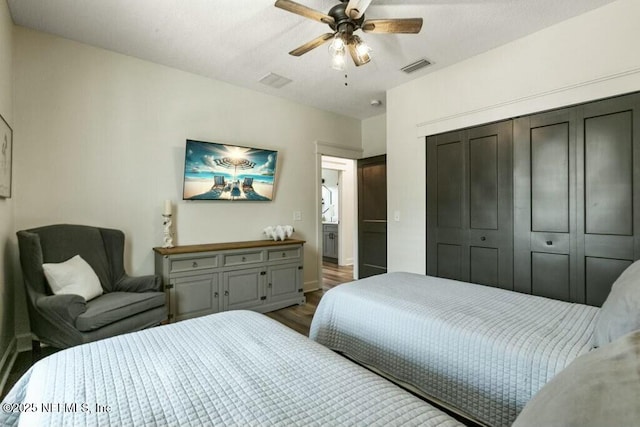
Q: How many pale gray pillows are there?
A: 2